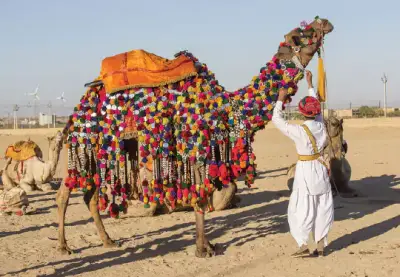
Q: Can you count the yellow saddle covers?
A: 1